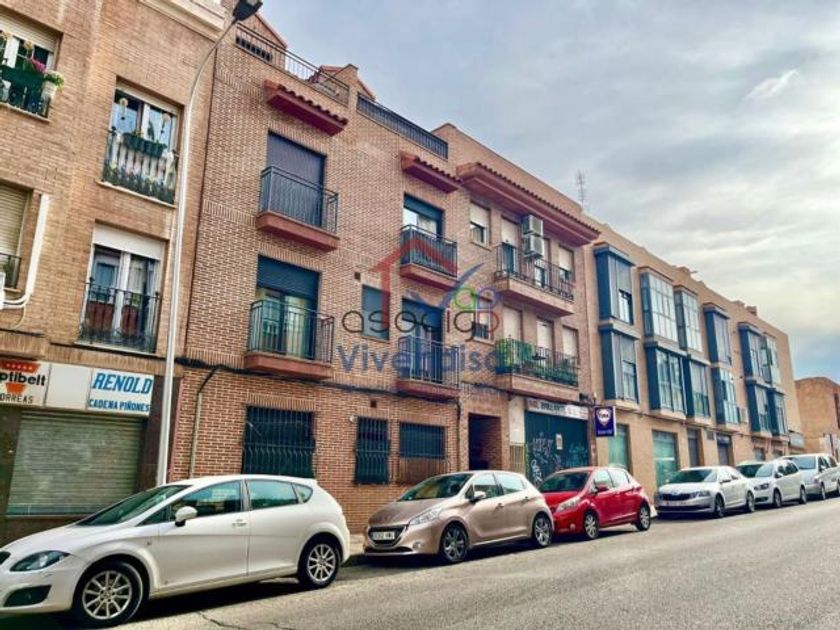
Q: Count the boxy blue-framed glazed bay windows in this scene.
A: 12